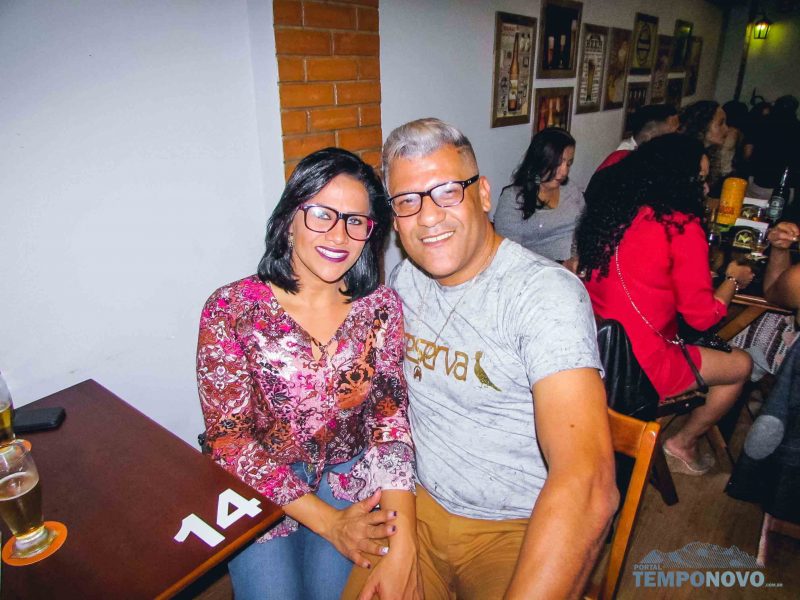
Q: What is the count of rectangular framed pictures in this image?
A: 11